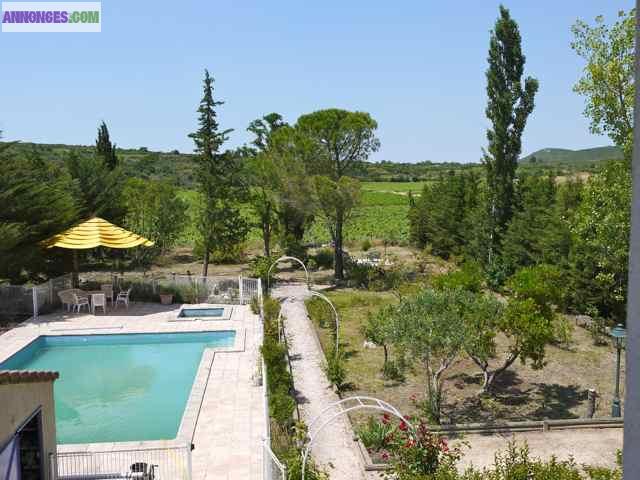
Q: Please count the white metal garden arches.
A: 3